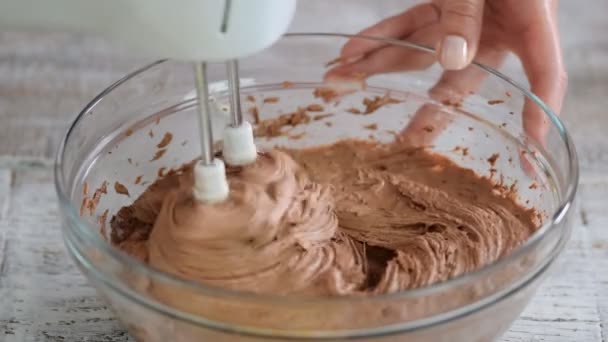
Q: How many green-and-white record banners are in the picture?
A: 0